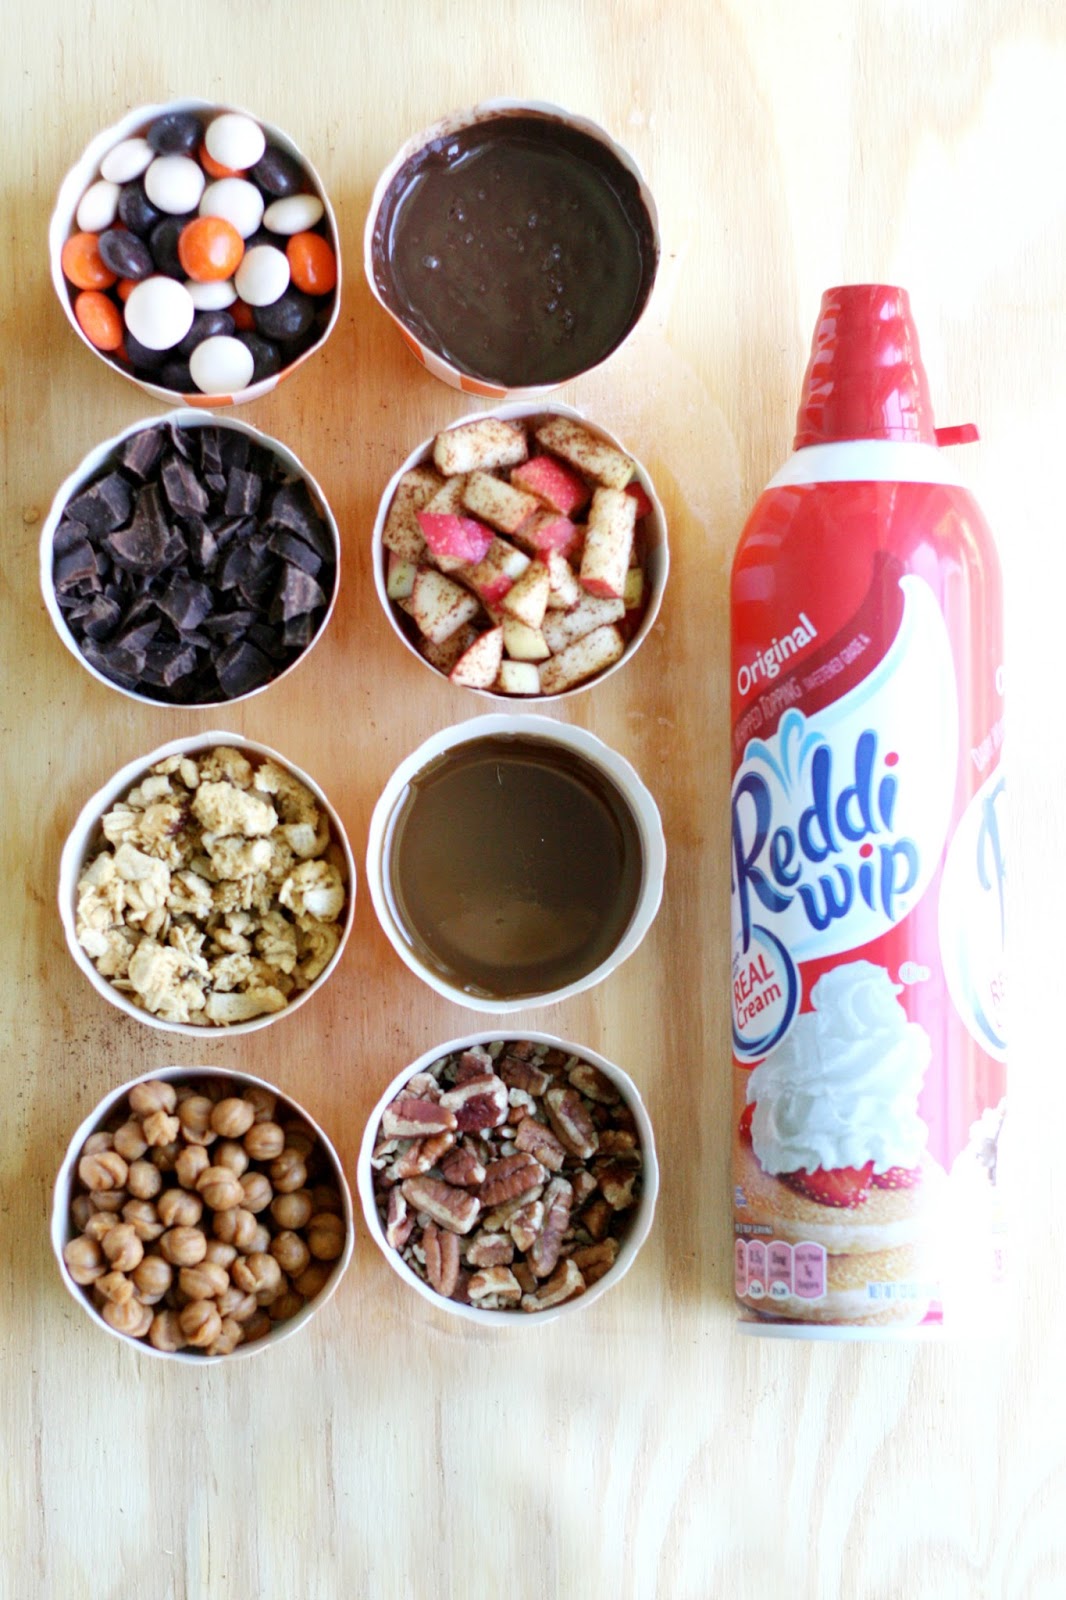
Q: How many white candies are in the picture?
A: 10